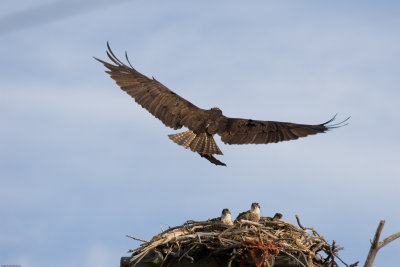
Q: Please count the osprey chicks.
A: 3